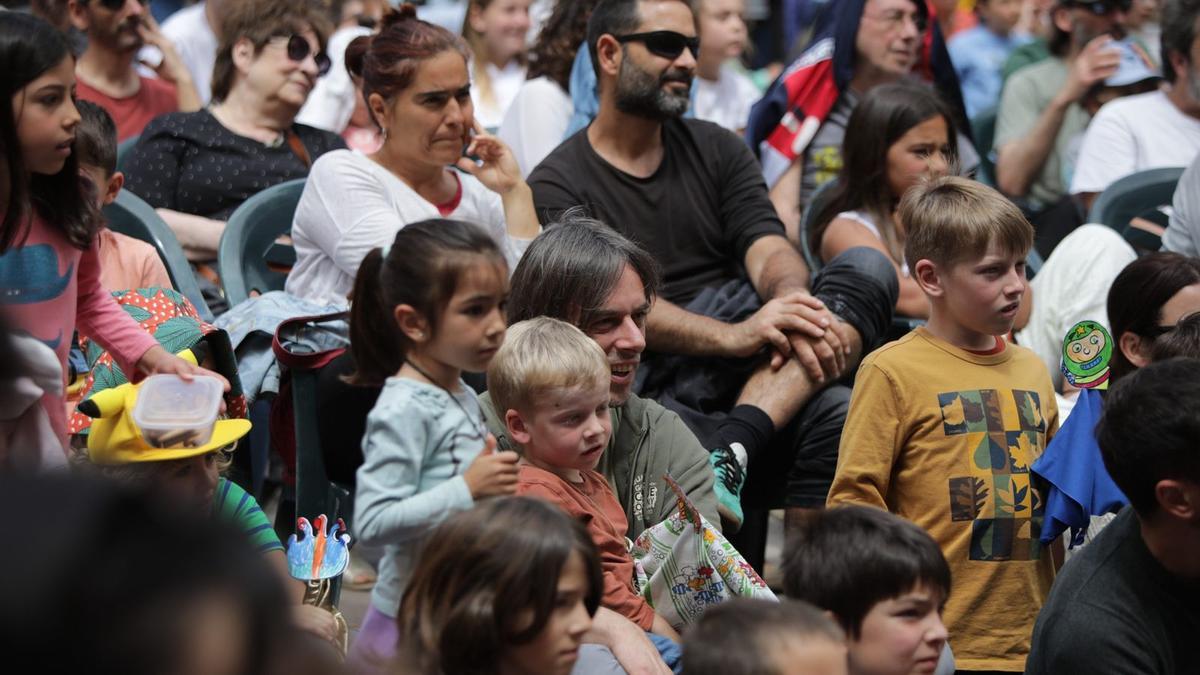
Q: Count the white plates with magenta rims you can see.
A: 0